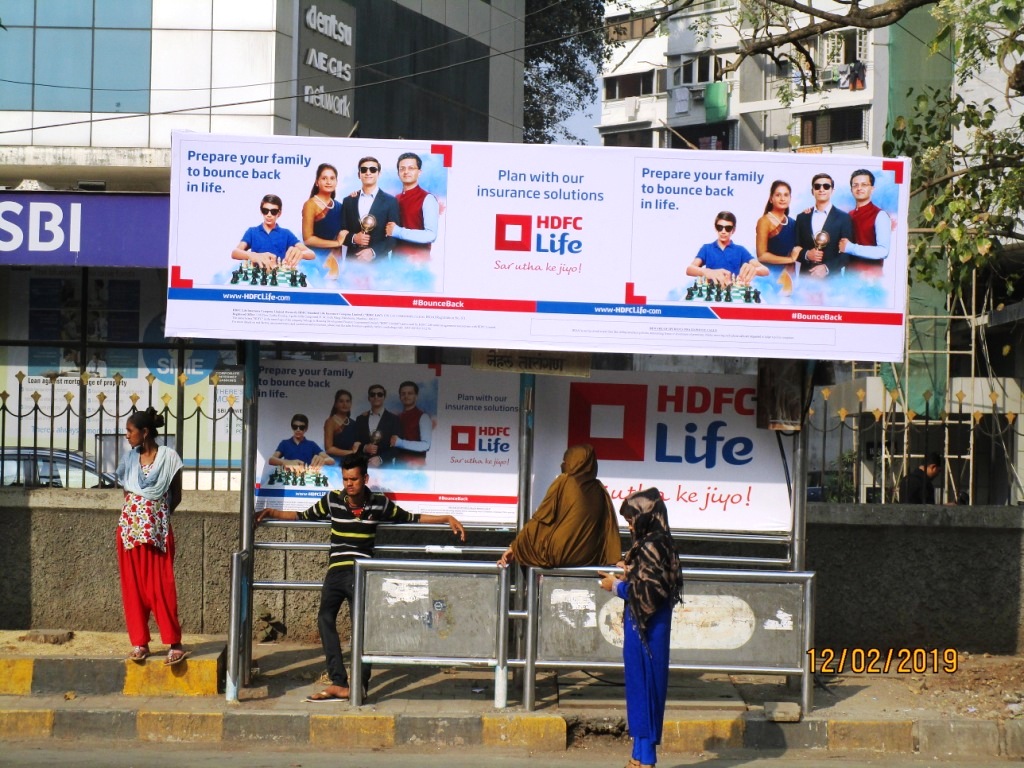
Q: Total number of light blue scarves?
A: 1